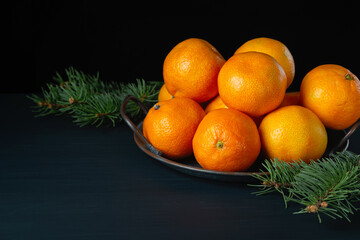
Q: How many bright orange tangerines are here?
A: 10